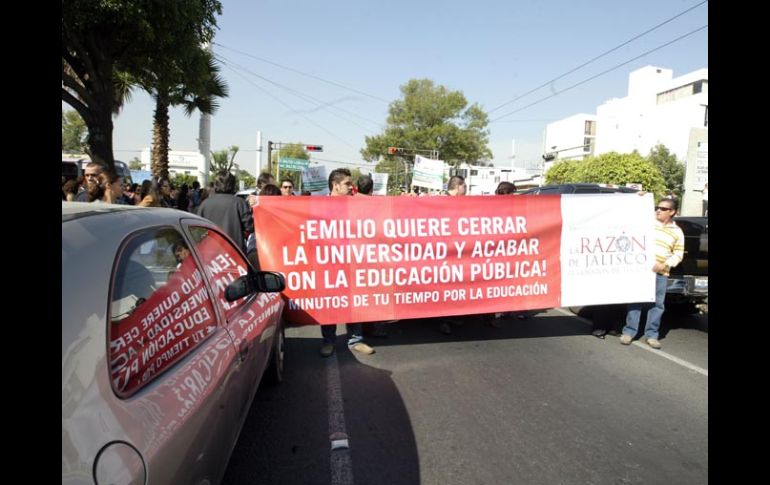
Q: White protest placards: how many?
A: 3